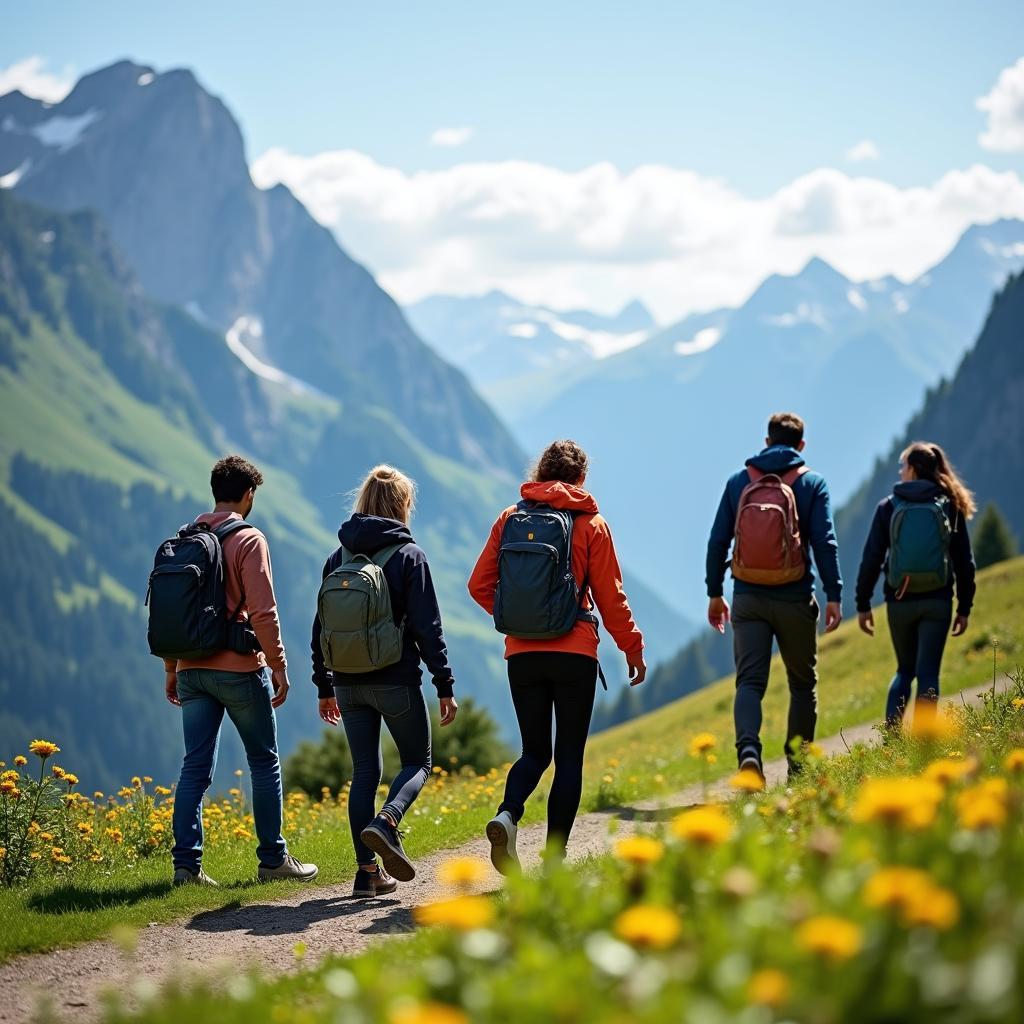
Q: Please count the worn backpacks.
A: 5